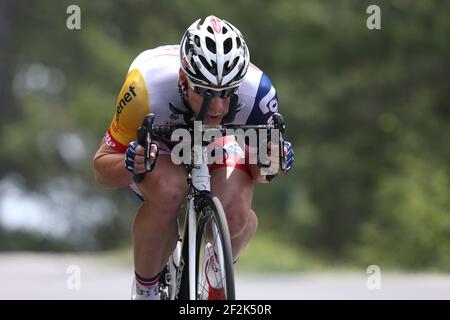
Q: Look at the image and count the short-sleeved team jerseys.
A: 1